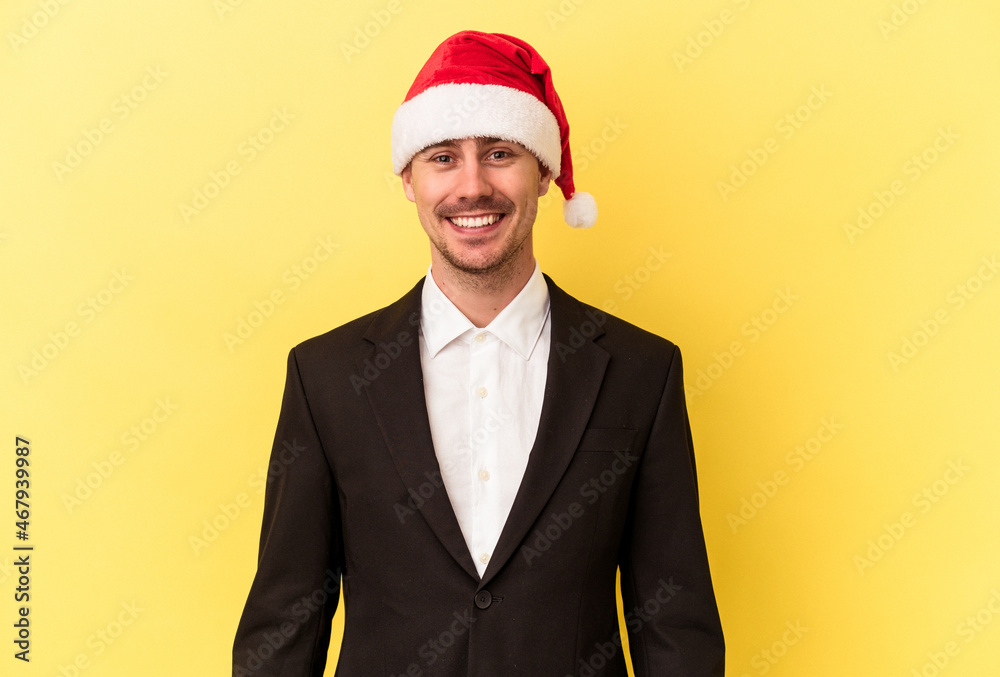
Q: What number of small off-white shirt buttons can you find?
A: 4